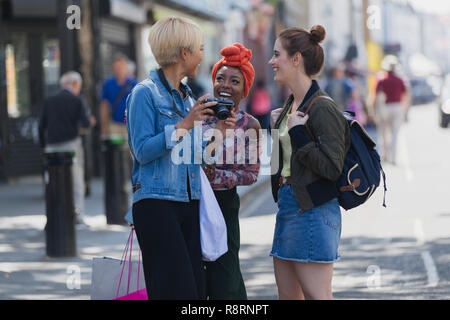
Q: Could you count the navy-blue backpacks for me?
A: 1